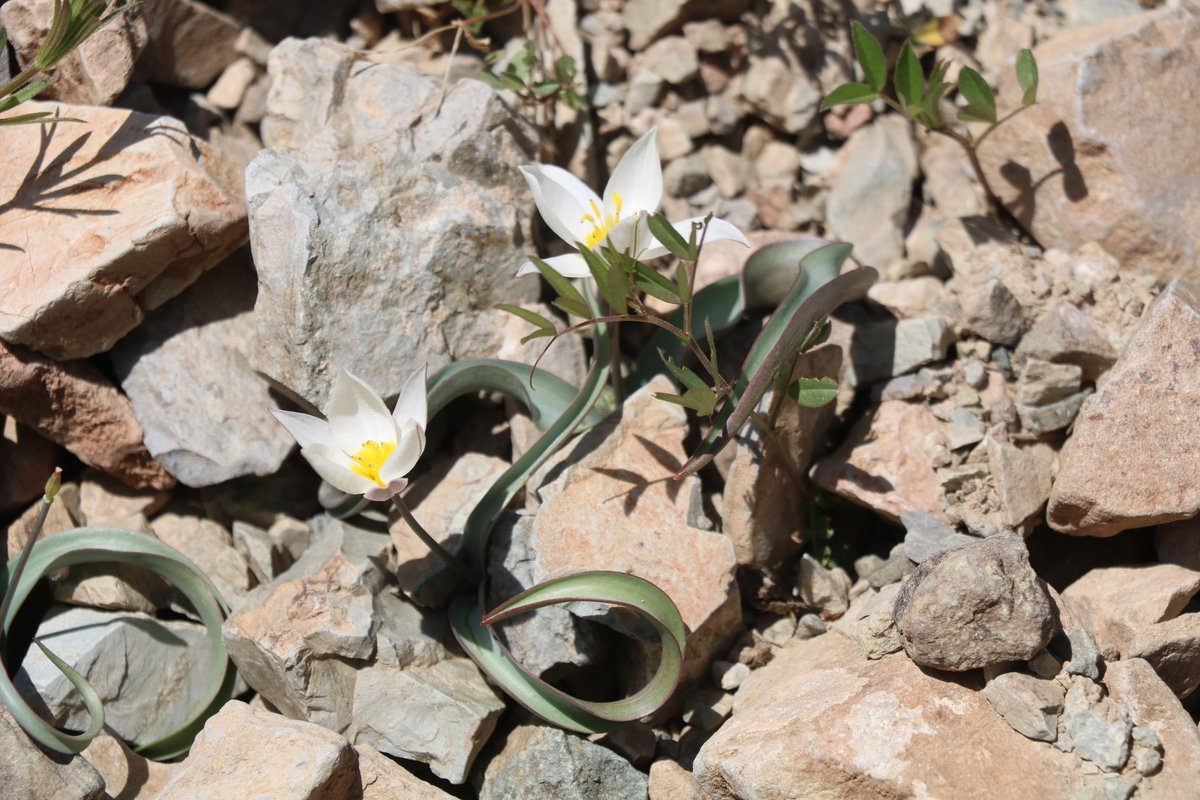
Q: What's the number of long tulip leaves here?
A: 6